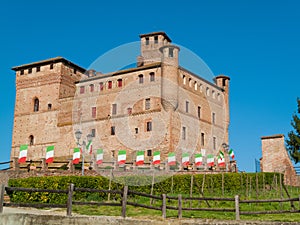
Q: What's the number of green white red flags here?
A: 15